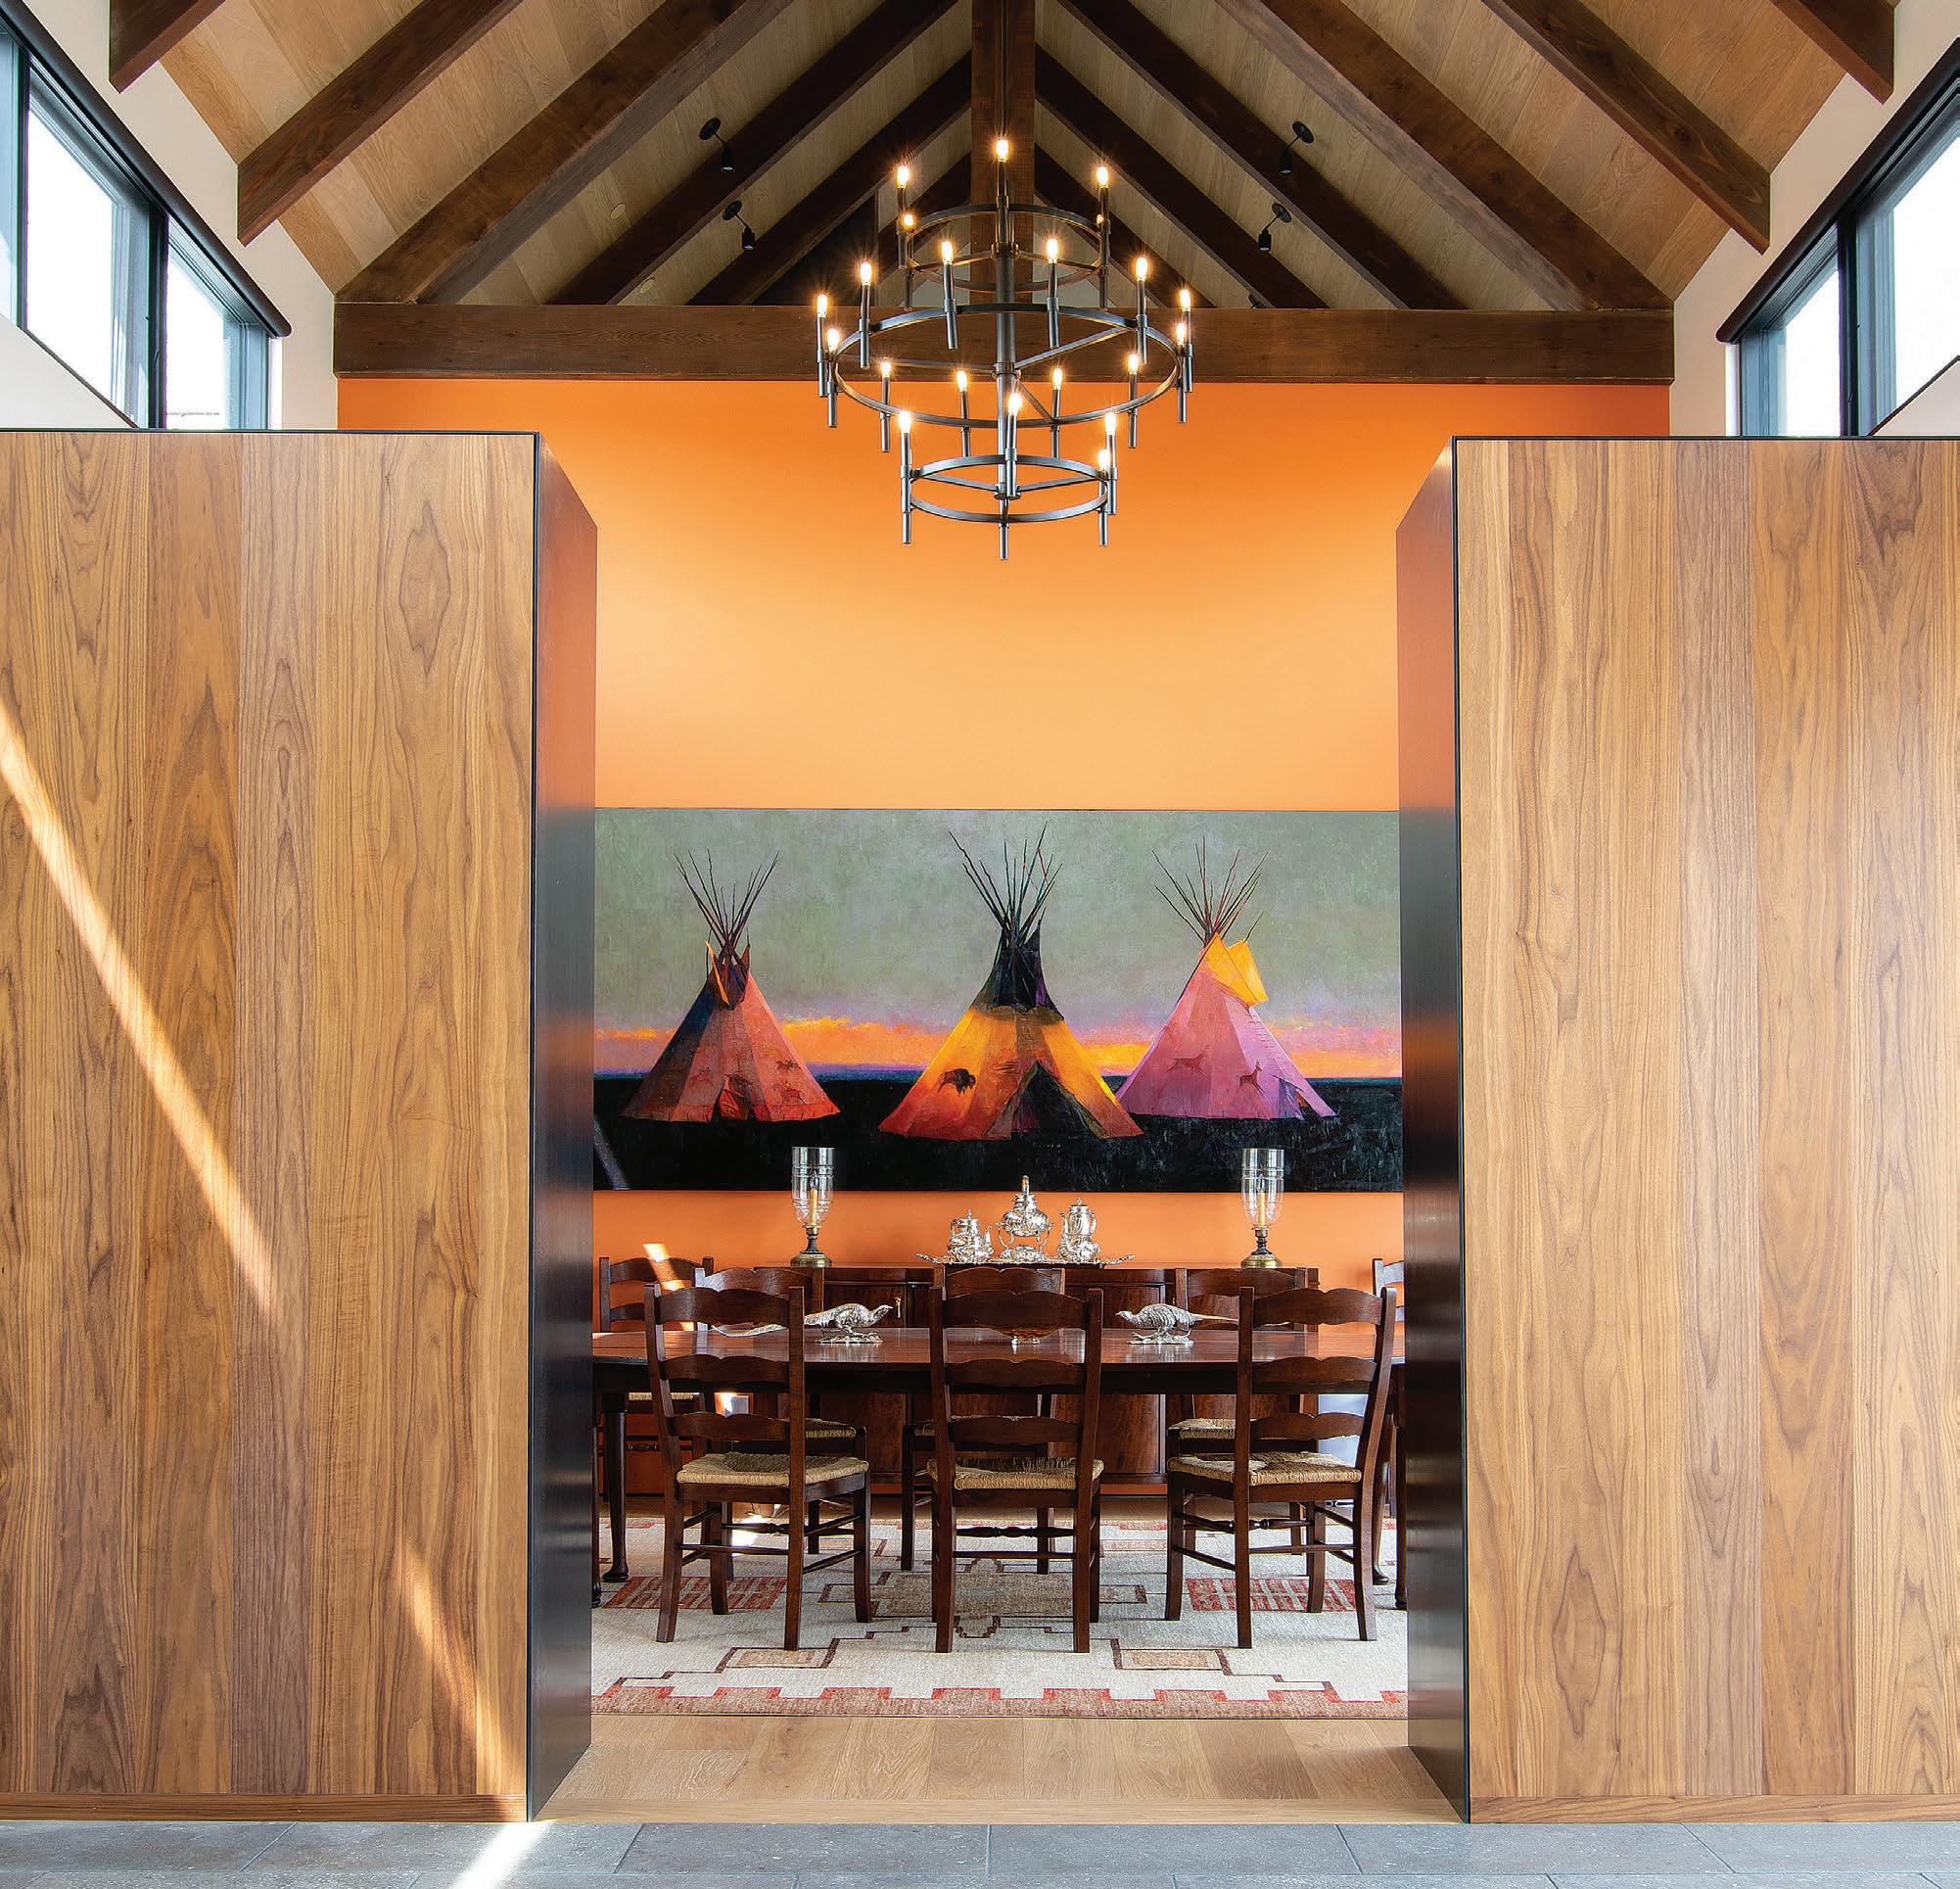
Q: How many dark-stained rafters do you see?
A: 12